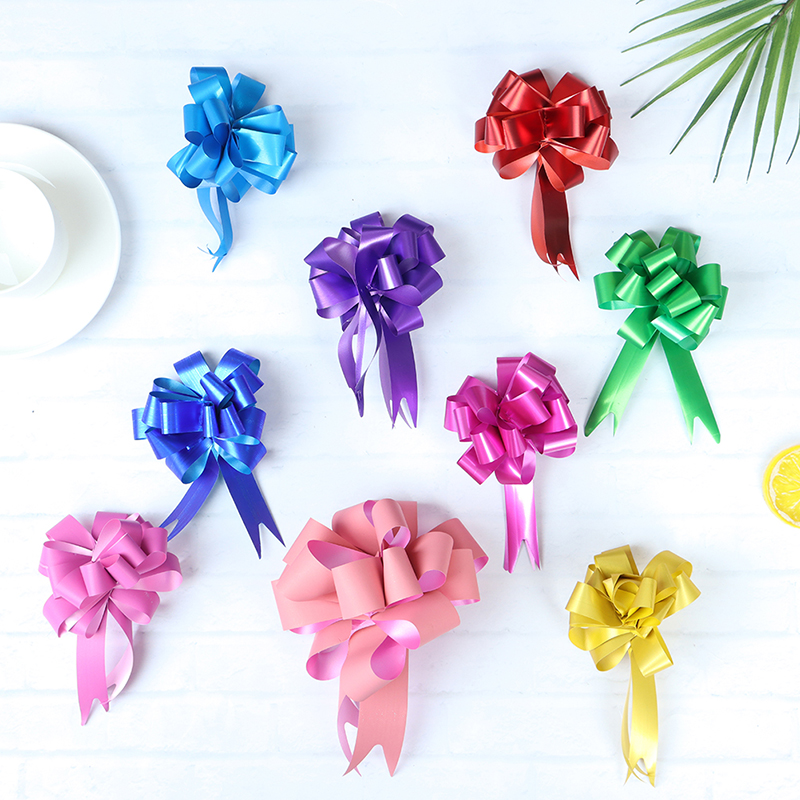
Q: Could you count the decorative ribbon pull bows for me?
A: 9